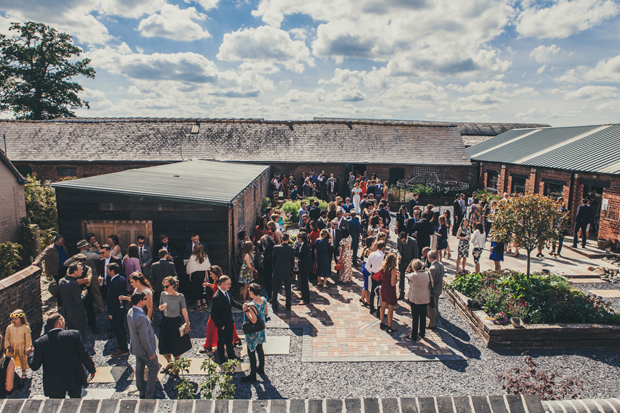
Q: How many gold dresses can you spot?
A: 1